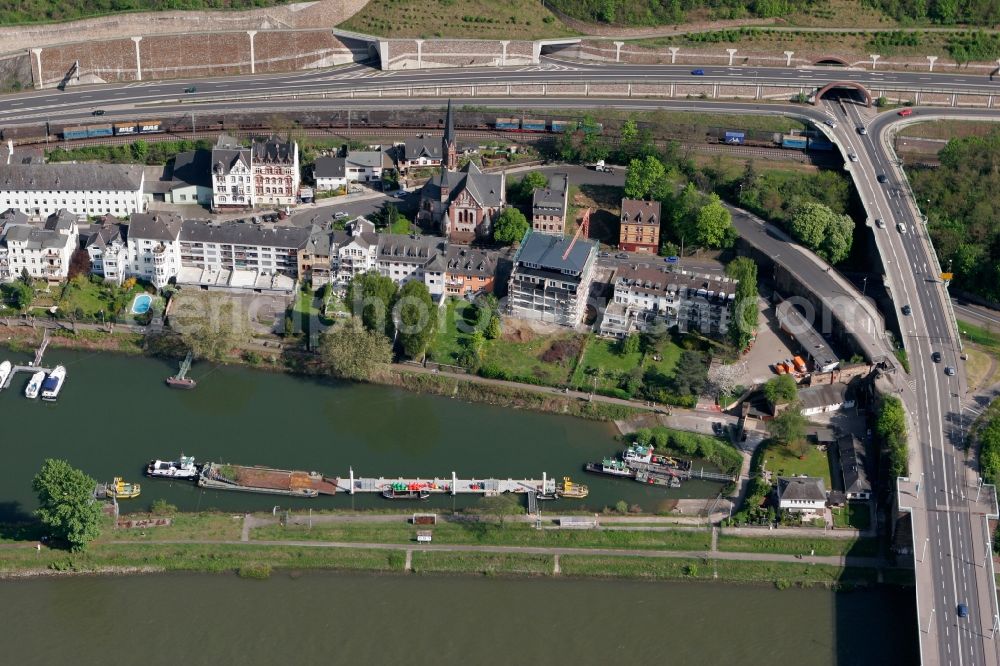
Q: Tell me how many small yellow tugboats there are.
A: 2